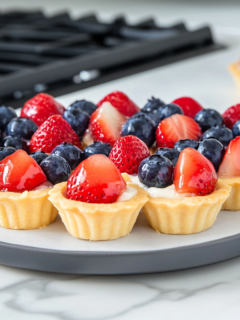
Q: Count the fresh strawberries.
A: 12